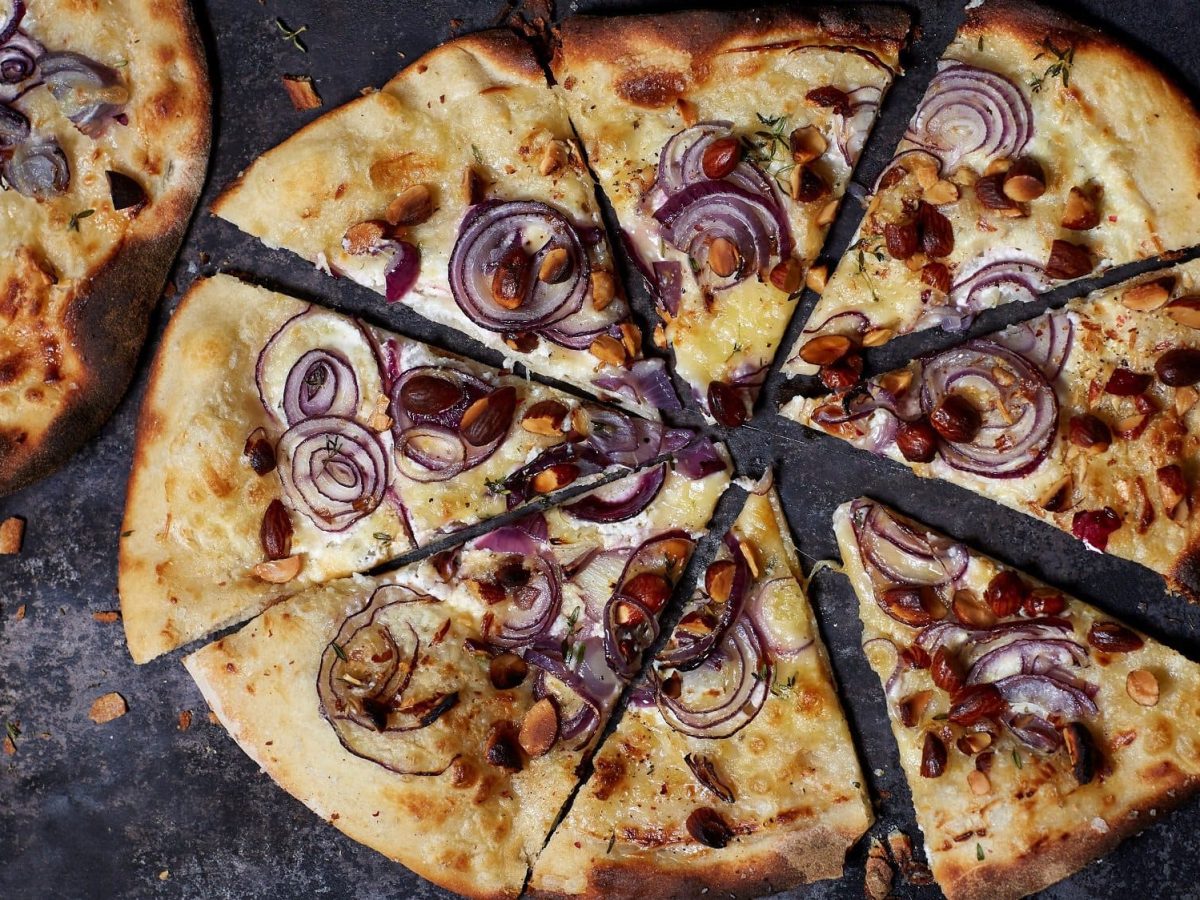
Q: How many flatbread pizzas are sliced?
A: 1